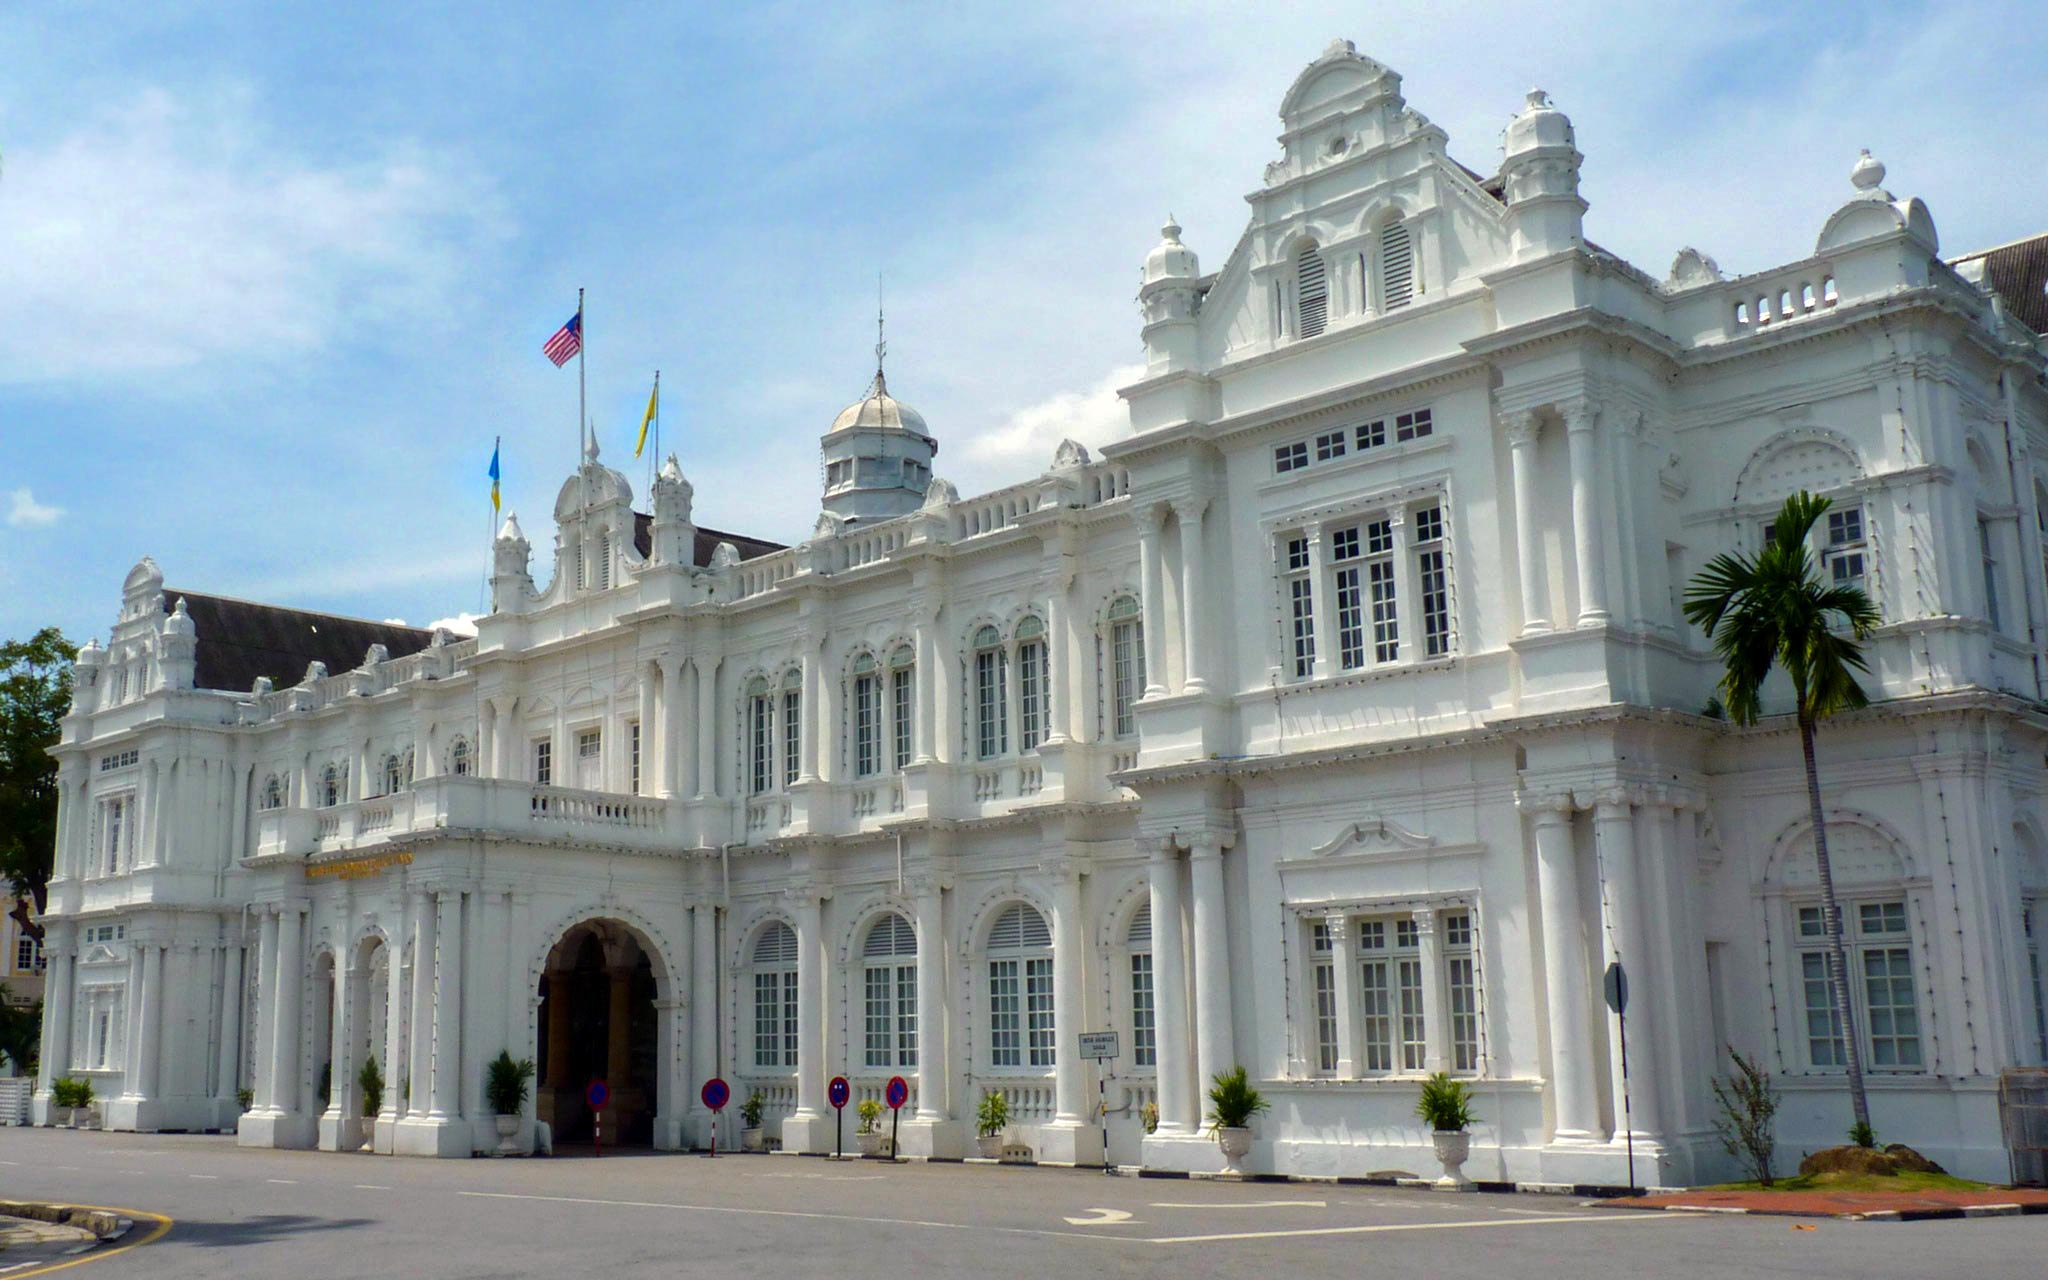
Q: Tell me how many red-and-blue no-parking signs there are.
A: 4